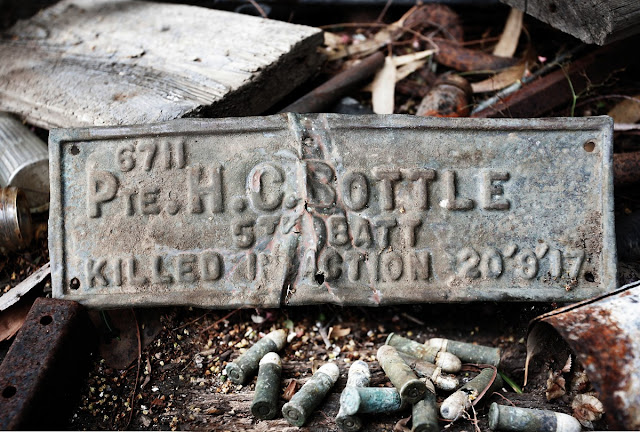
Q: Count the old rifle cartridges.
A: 12